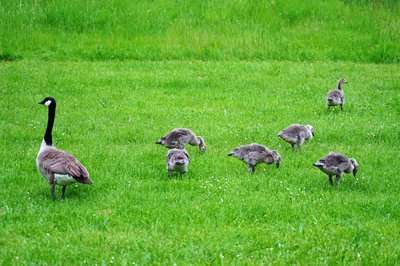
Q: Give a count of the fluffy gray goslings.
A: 6